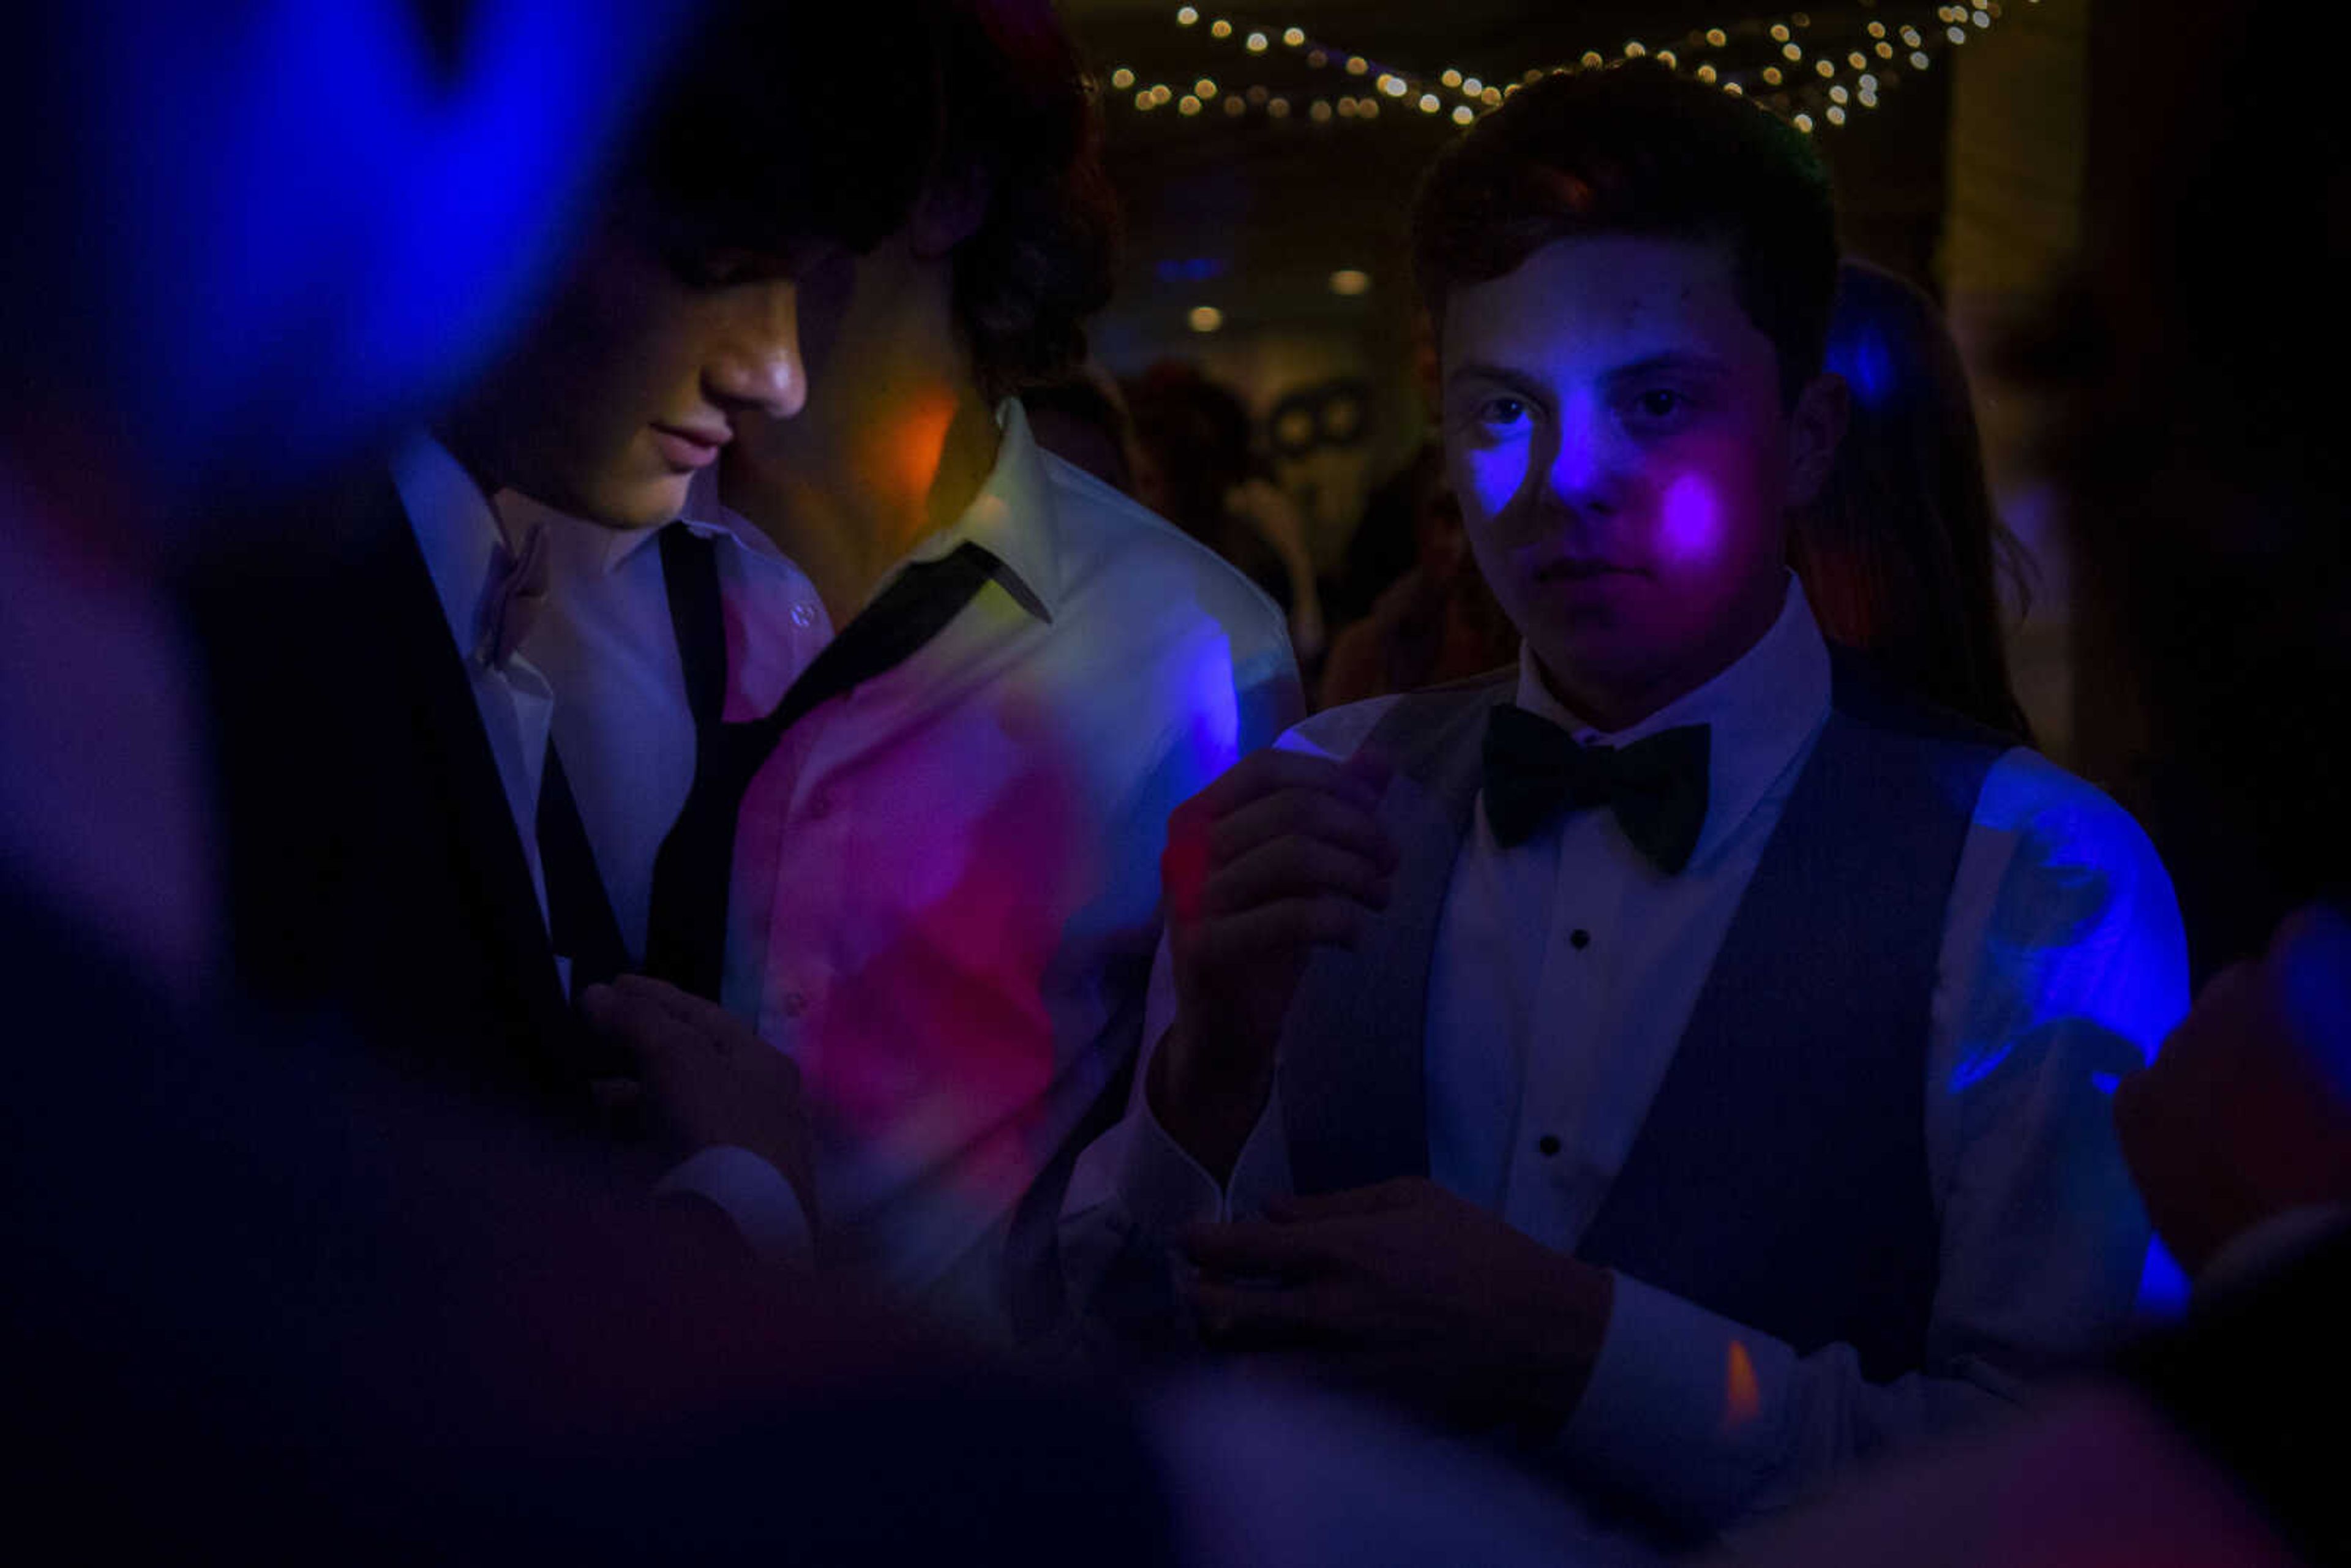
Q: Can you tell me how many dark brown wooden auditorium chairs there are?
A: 0